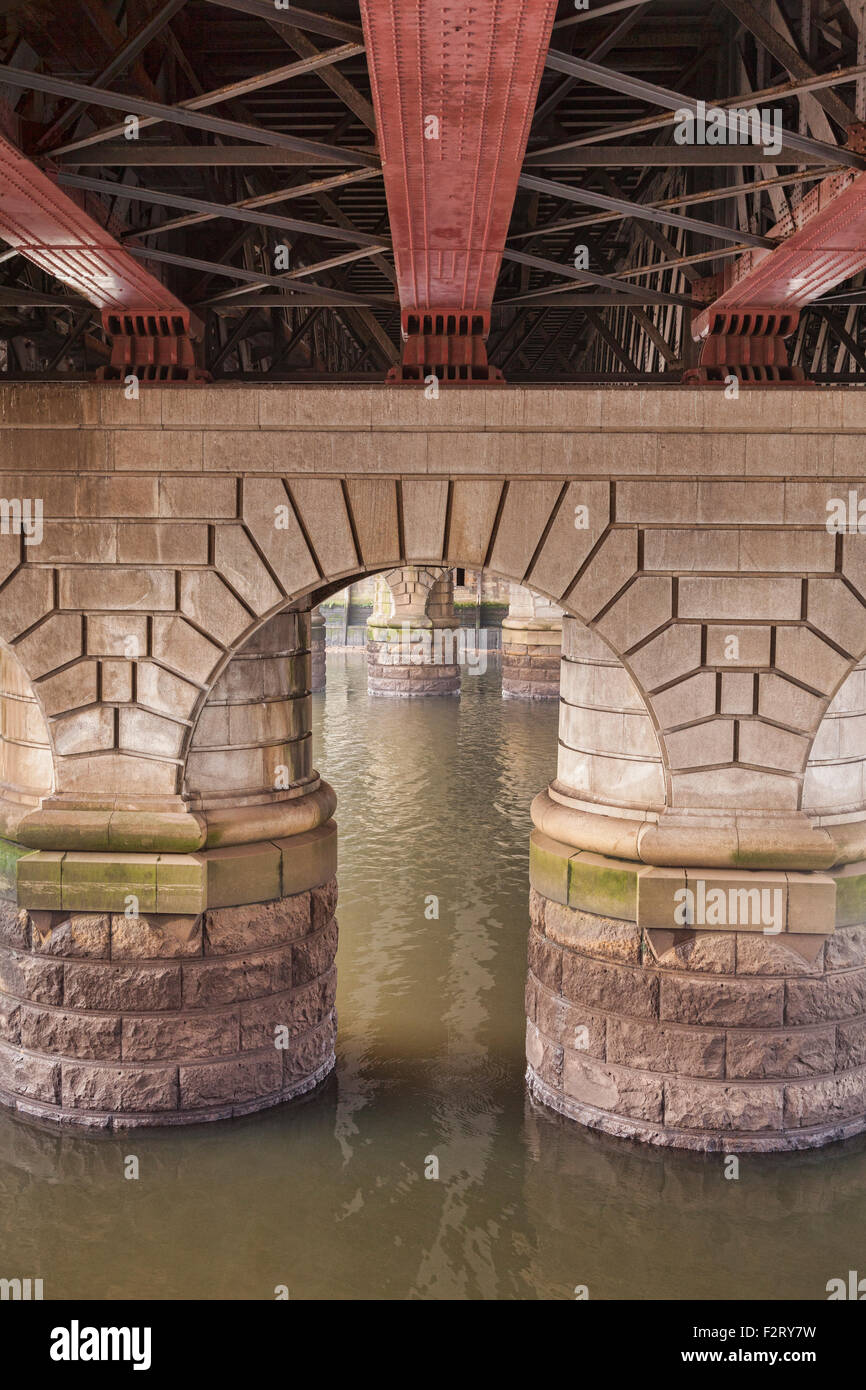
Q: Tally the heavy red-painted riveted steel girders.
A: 3